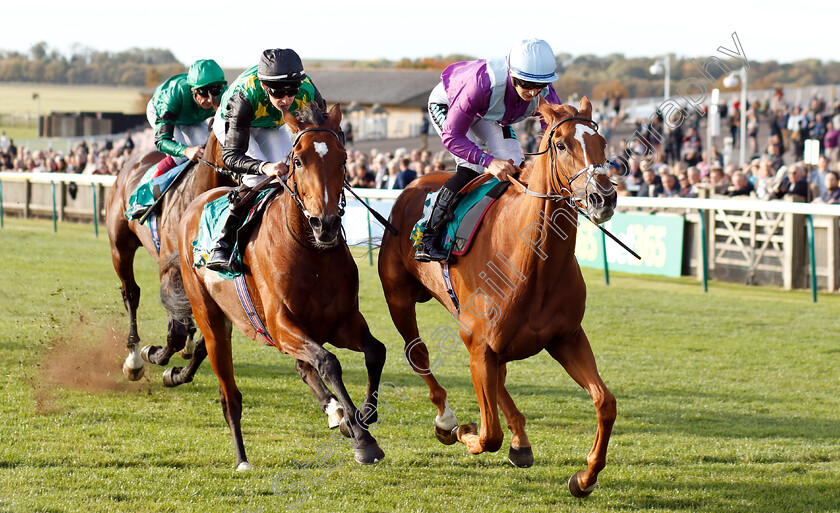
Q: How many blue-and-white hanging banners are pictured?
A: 0